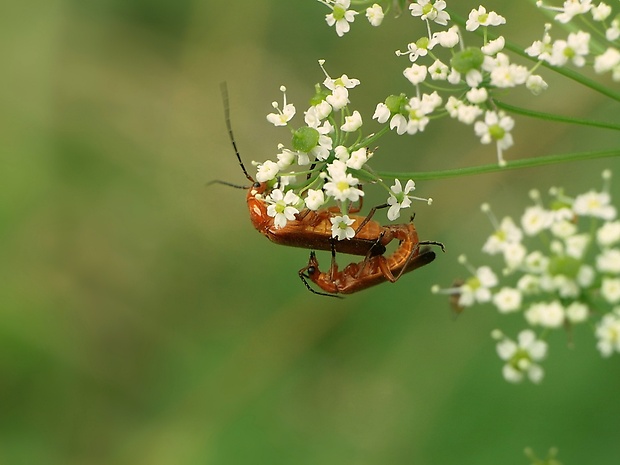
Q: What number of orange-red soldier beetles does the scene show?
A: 2